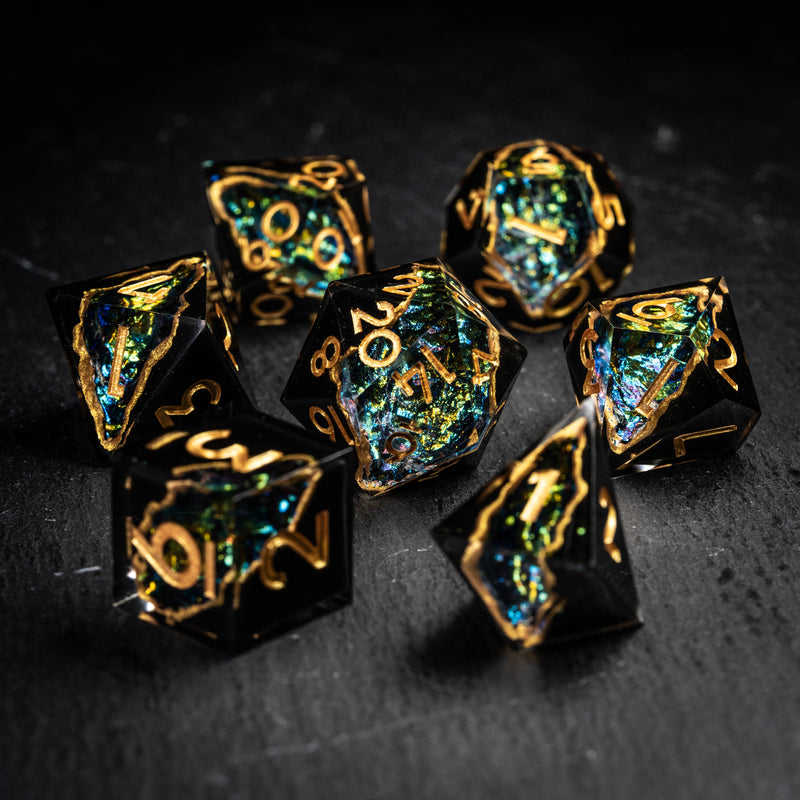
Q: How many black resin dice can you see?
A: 7